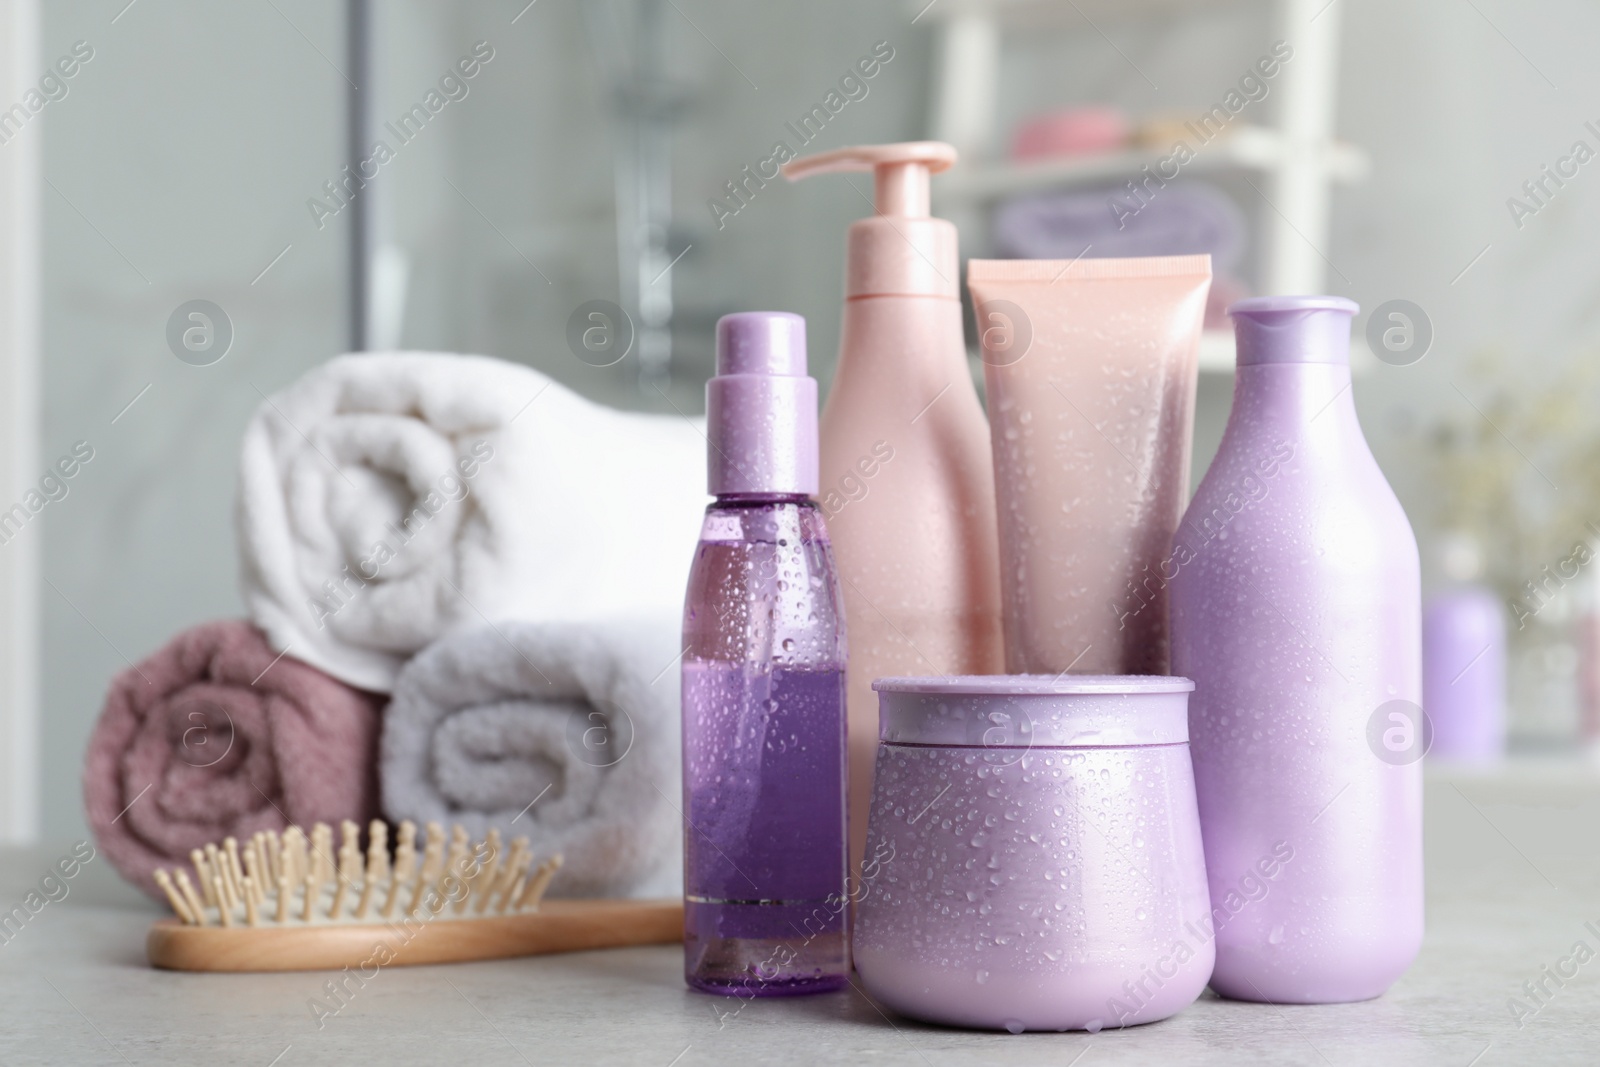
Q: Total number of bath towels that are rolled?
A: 3